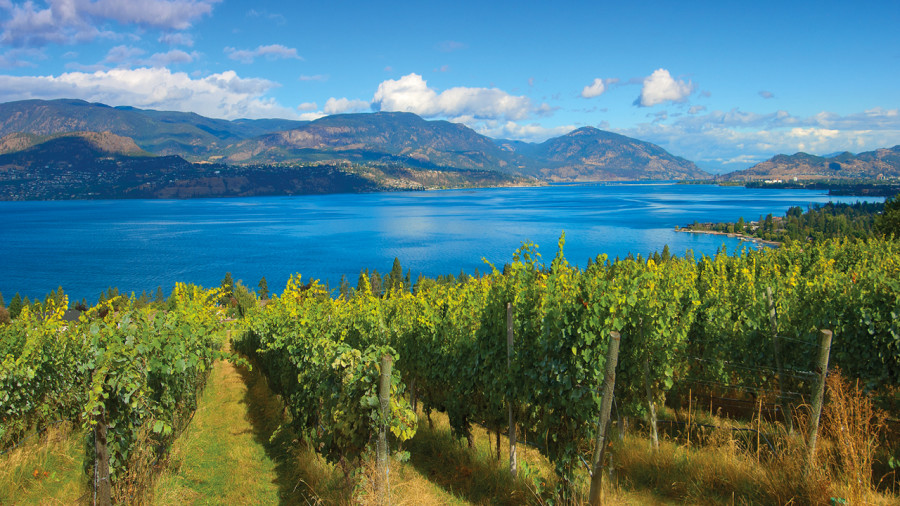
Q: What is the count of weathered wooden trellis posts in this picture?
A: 7